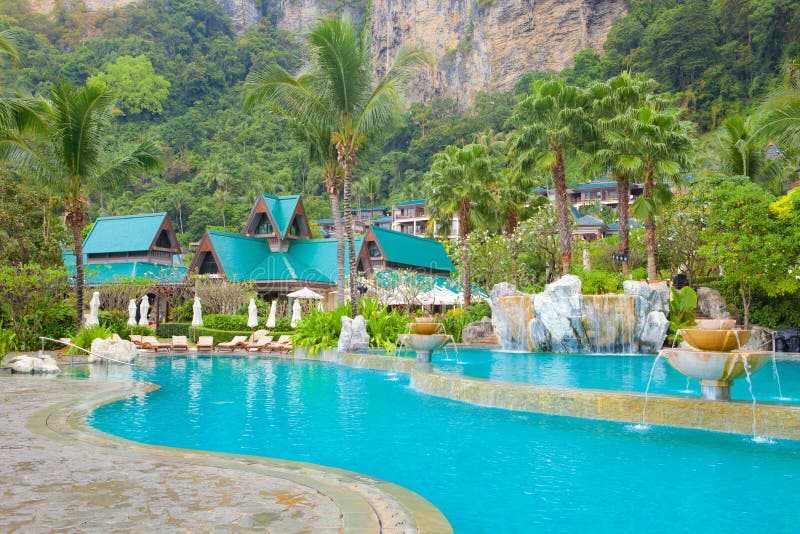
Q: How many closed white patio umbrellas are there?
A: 7